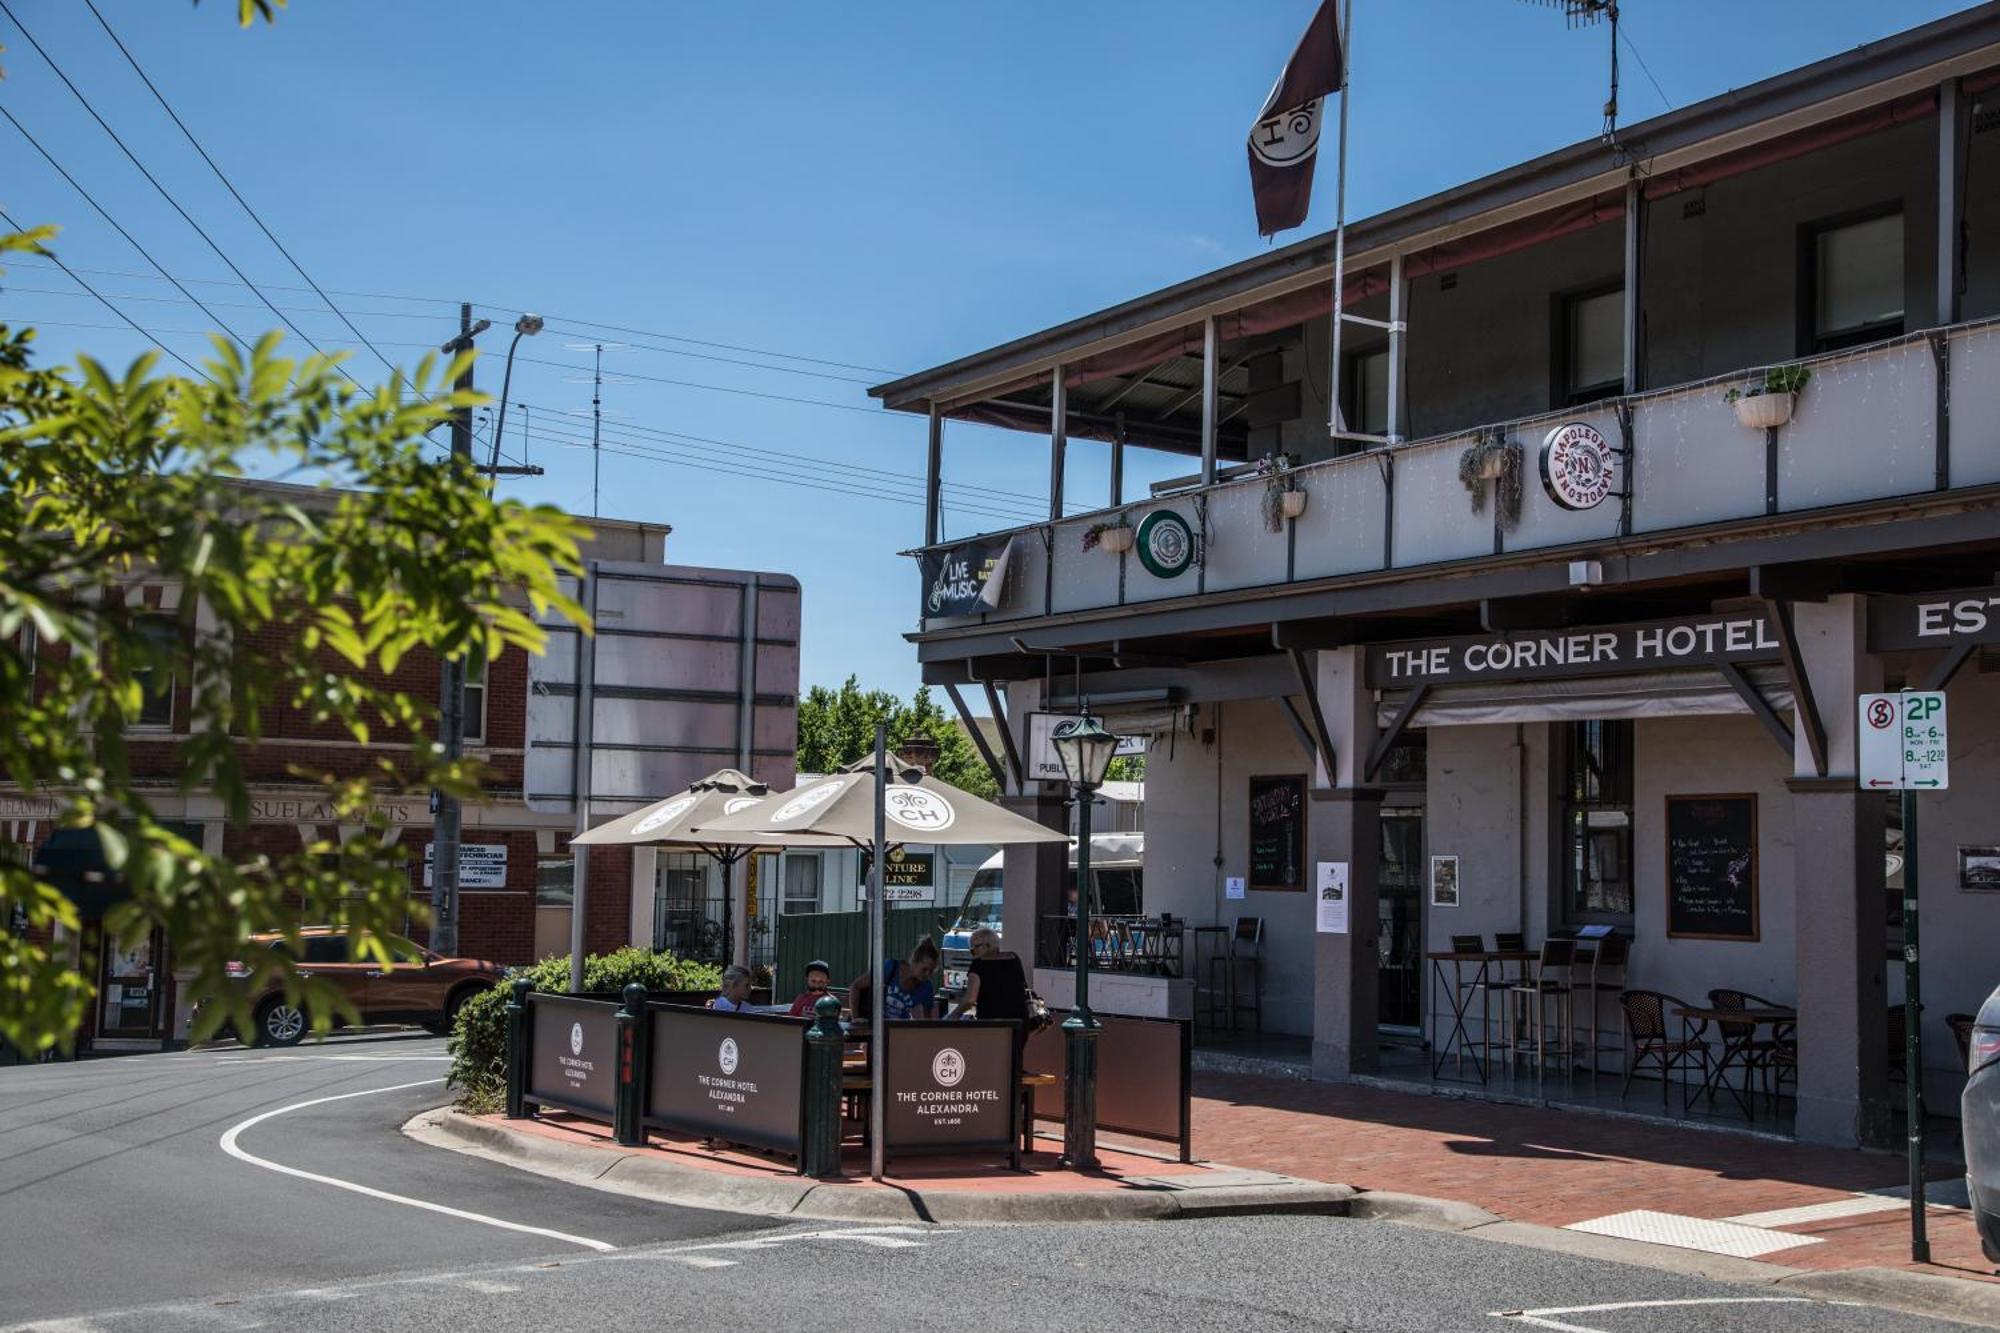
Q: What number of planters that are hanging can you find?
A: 4